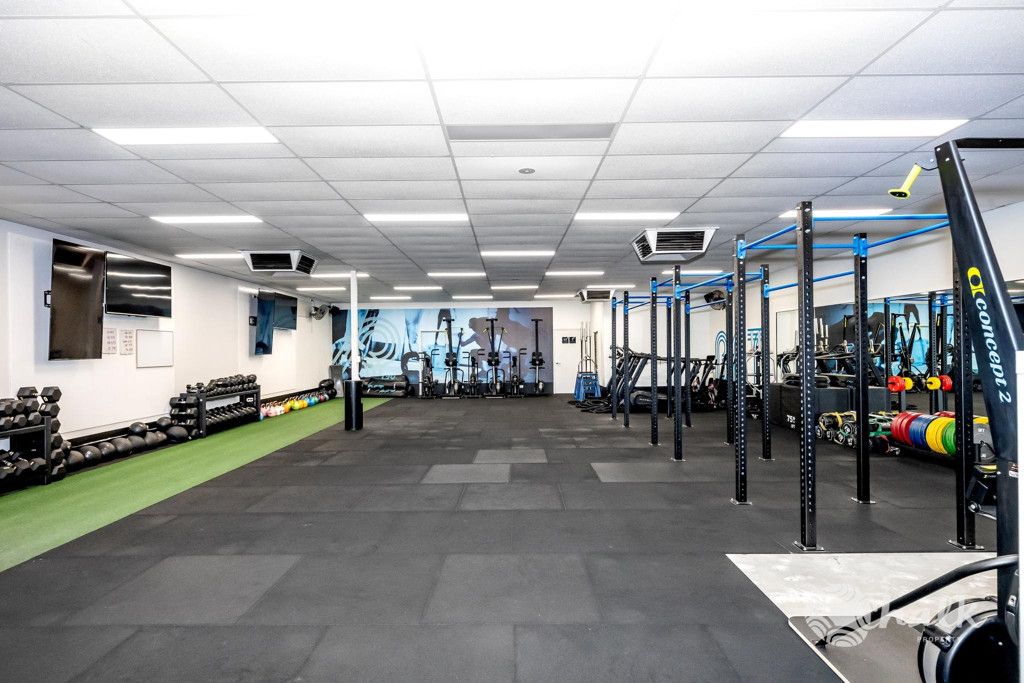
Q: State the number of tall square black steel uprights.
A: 12